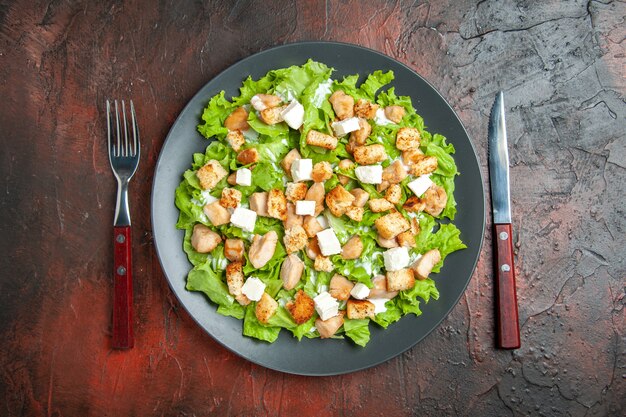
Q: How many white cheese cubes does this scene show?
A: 13